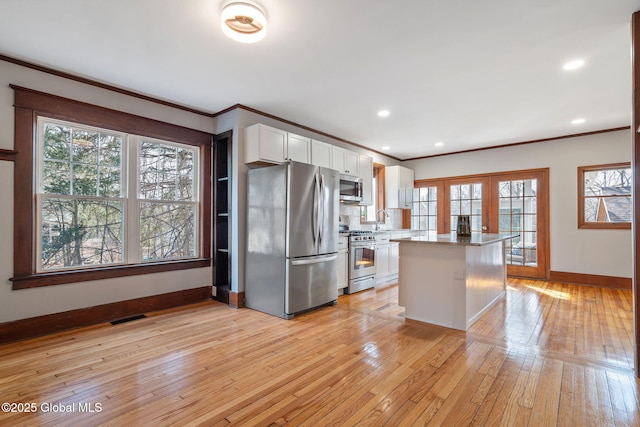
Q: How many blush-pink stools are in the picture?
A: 0